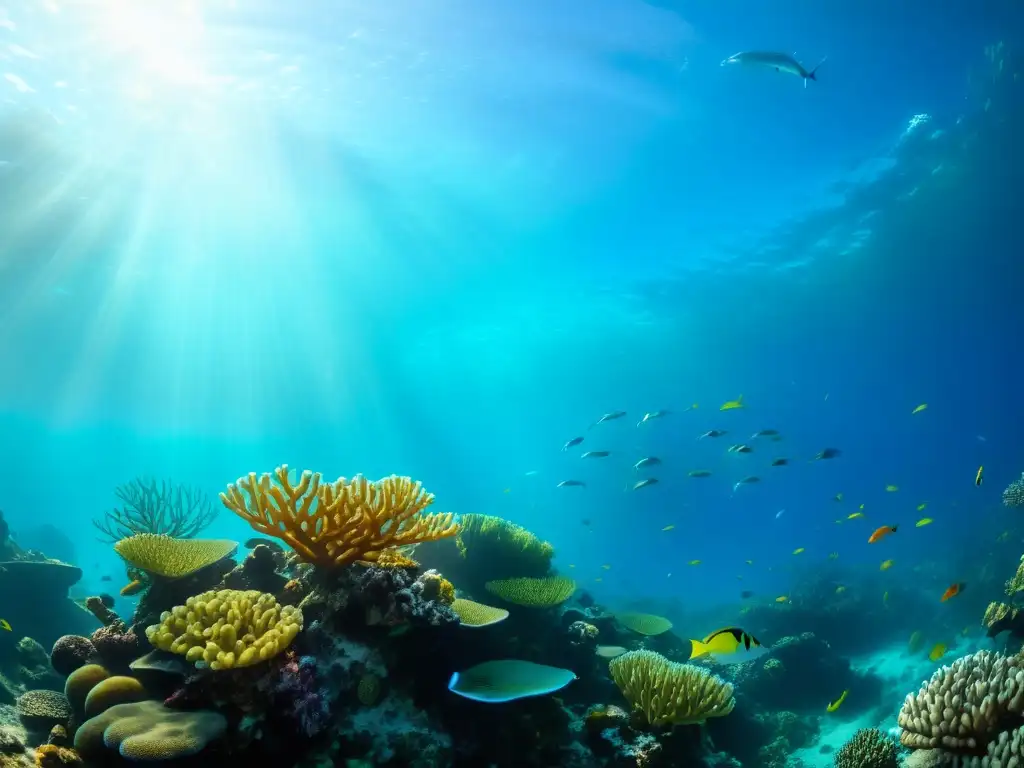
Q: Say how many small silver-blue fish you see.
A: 14